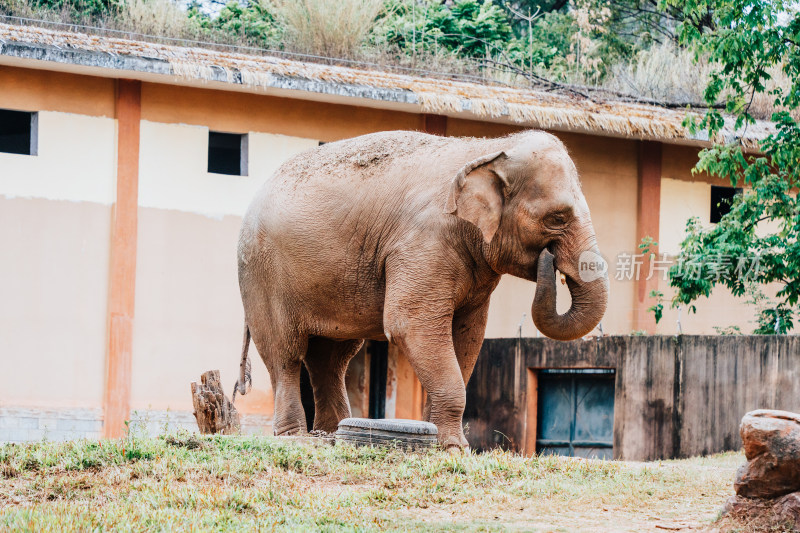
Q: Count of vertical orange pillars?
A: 3